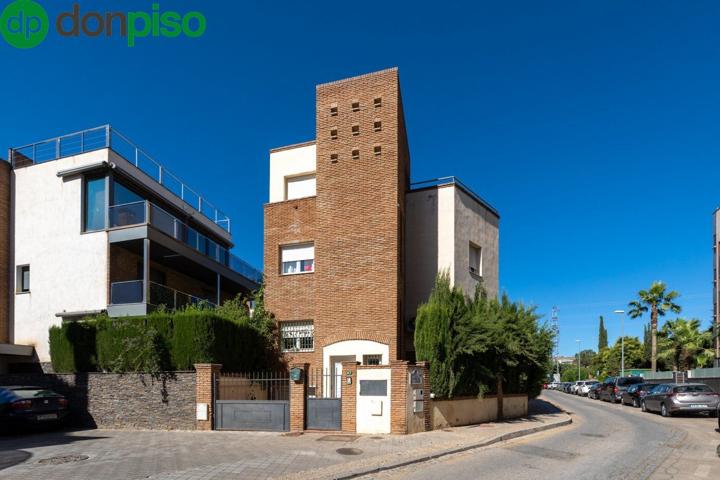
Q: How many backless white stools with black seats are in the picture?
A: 0